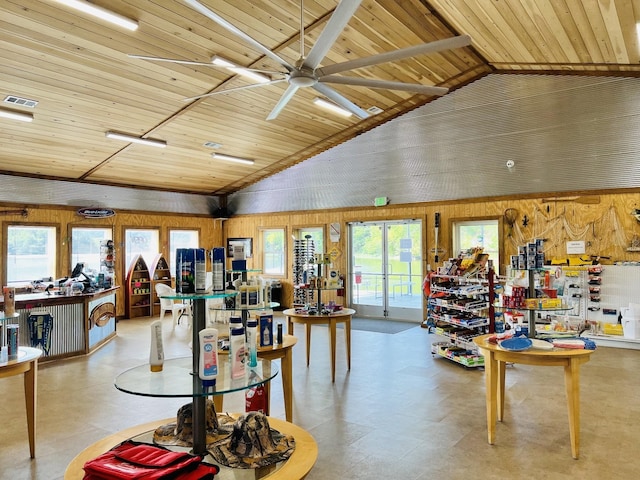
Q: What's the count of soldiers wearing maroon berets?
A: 0